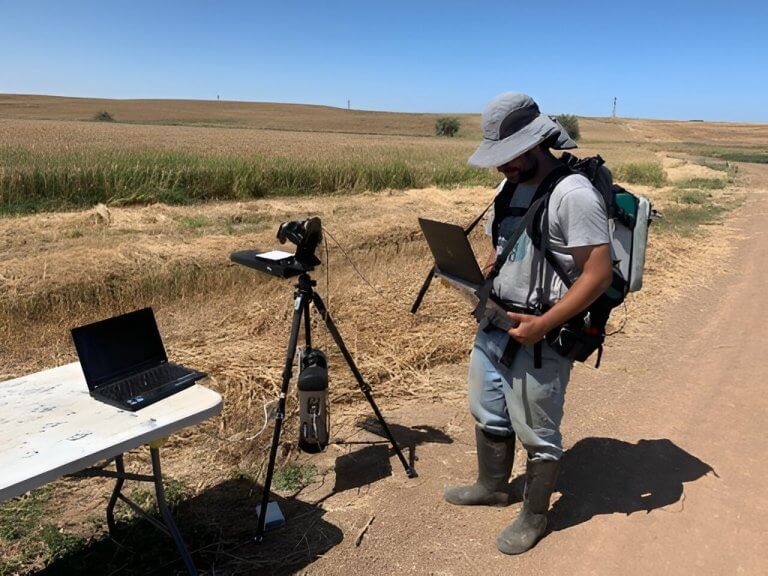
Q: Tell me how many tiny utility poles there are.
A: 3